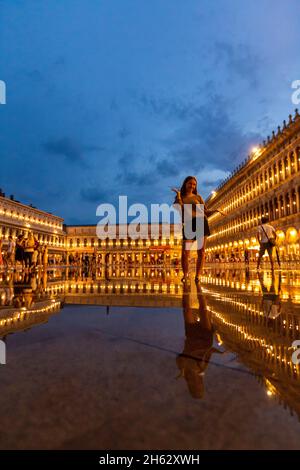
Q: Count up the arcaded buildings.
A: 3